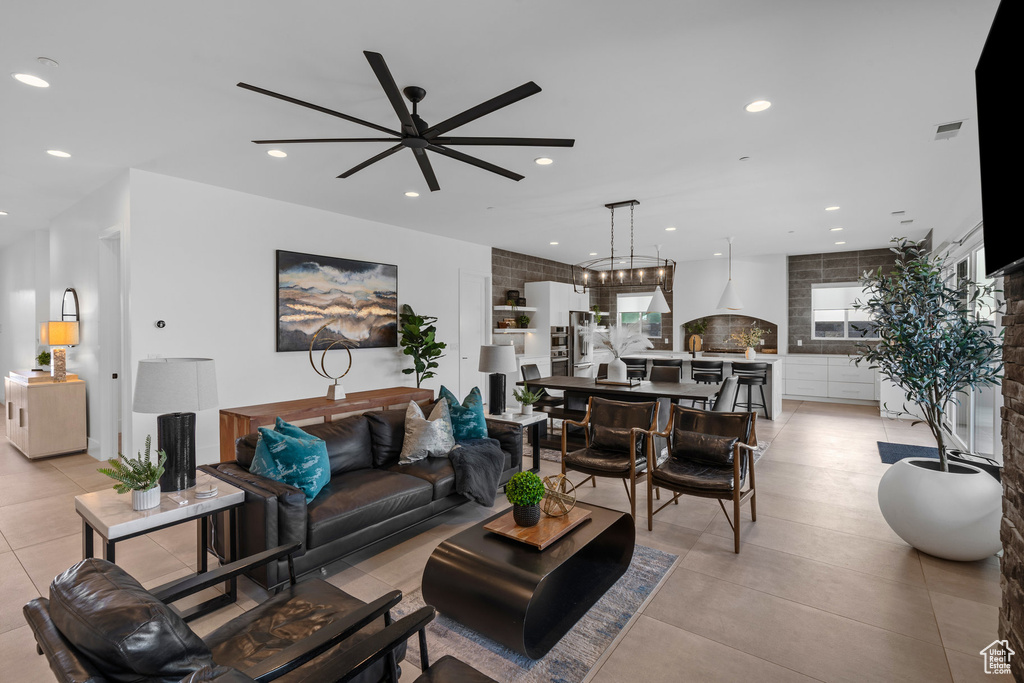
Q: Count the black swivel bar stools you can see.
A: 4